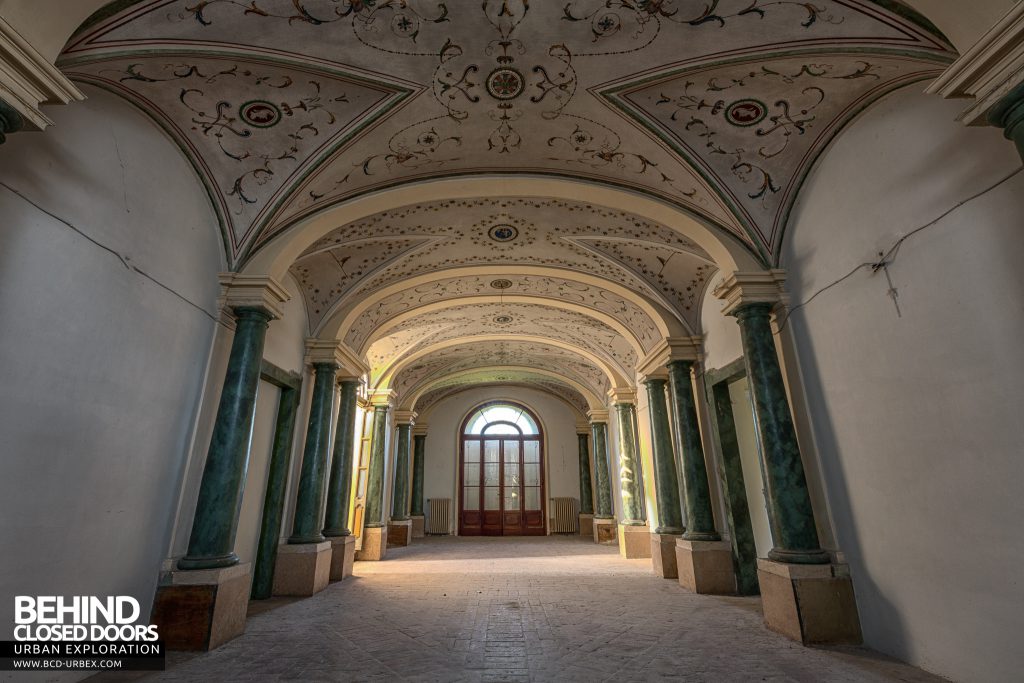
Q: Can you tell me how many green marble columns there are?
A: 12